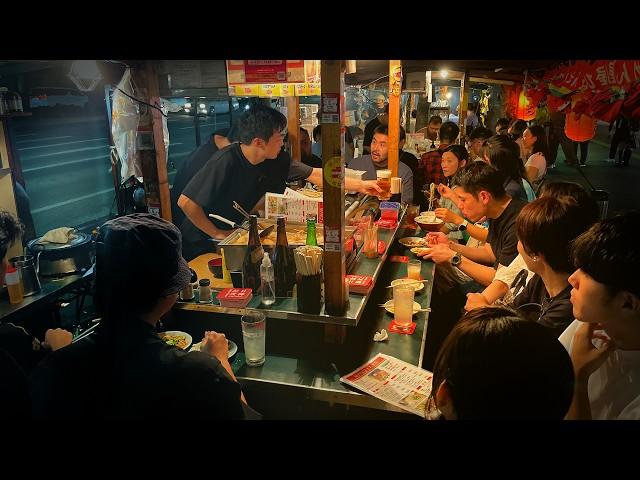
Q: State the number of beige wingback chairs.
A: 0